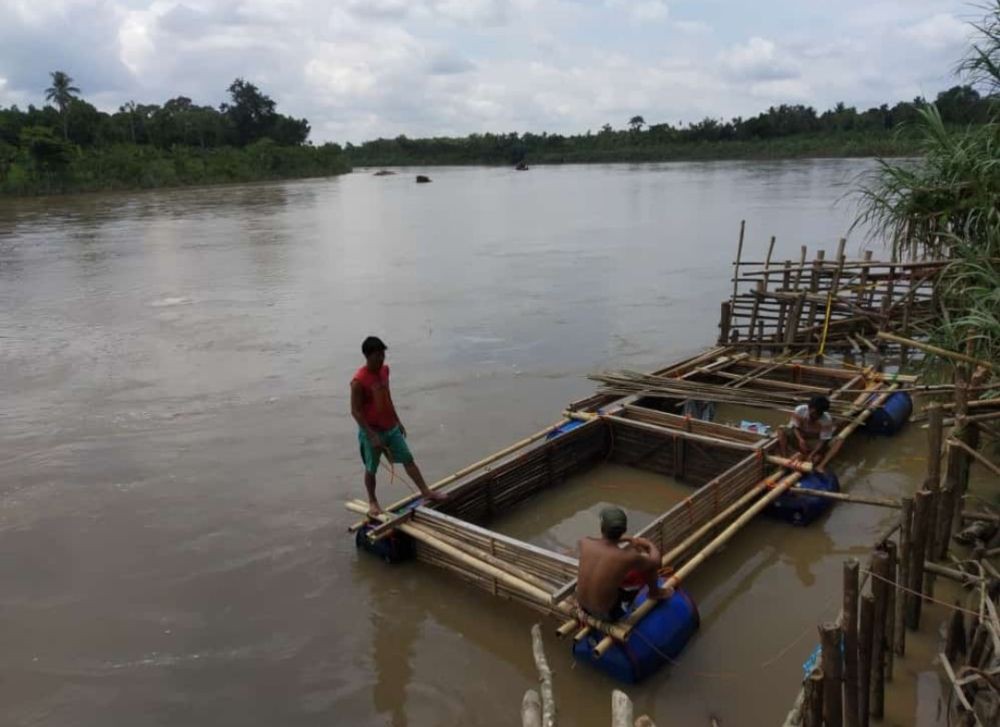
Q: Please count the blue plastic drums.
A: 5